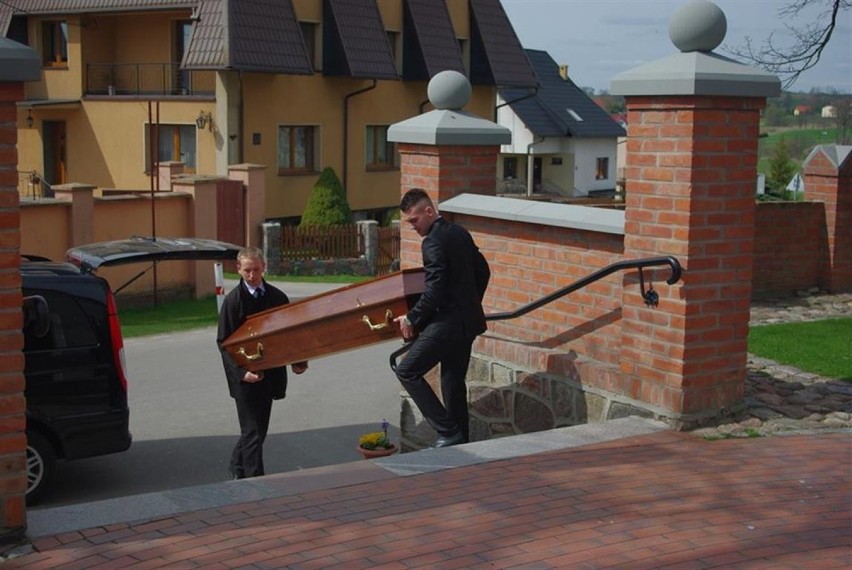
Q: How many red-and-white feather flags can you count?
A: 0